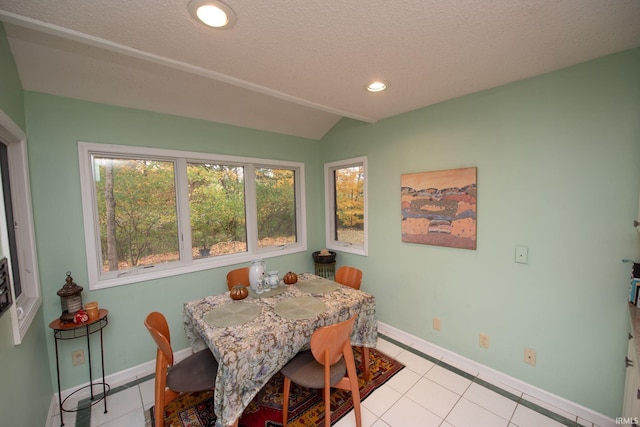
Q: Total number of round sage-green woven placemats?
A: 4